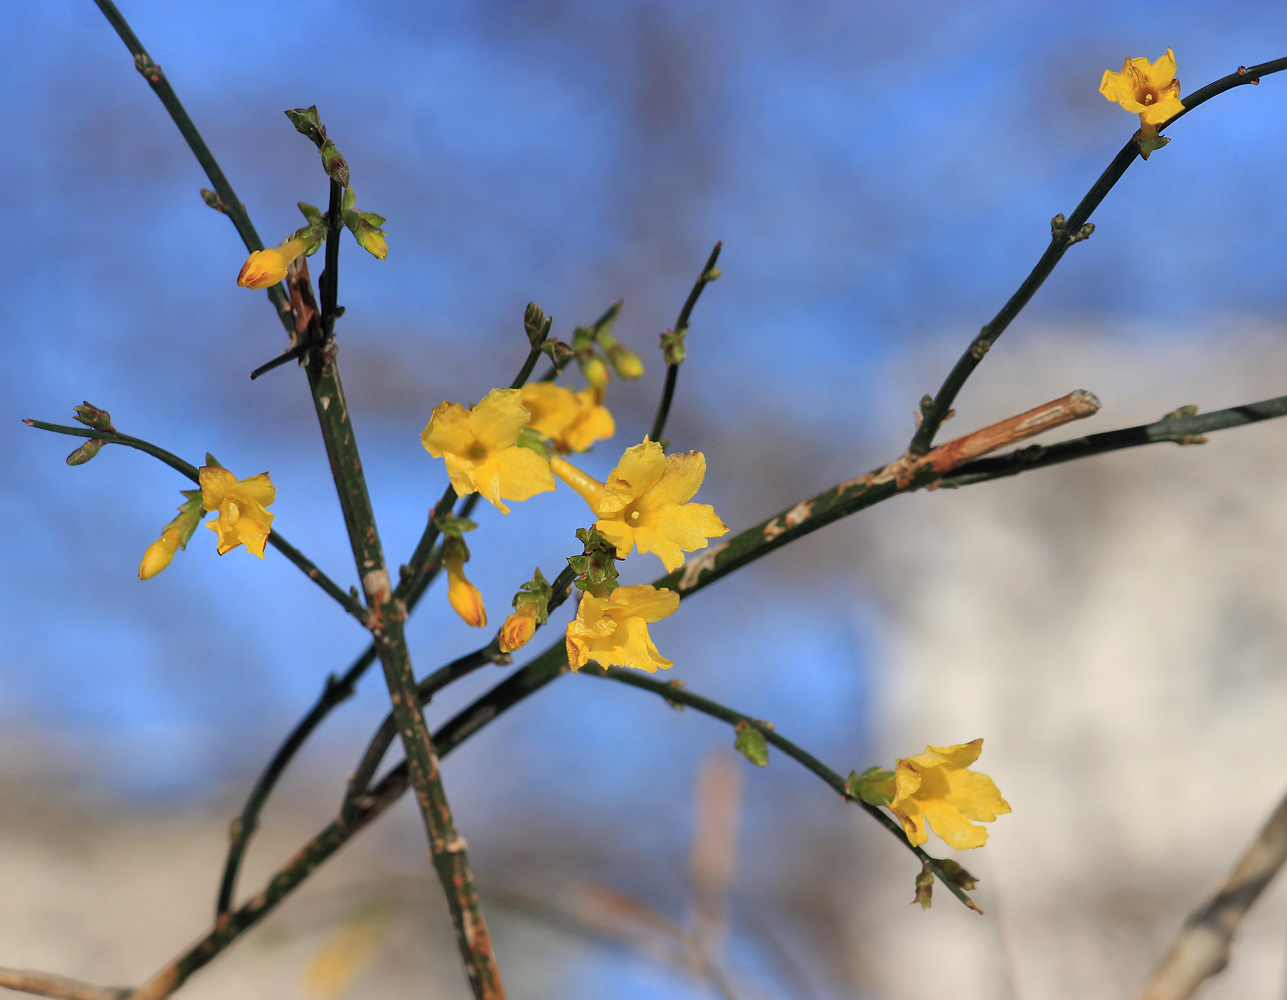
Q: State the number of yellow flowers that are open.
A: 7